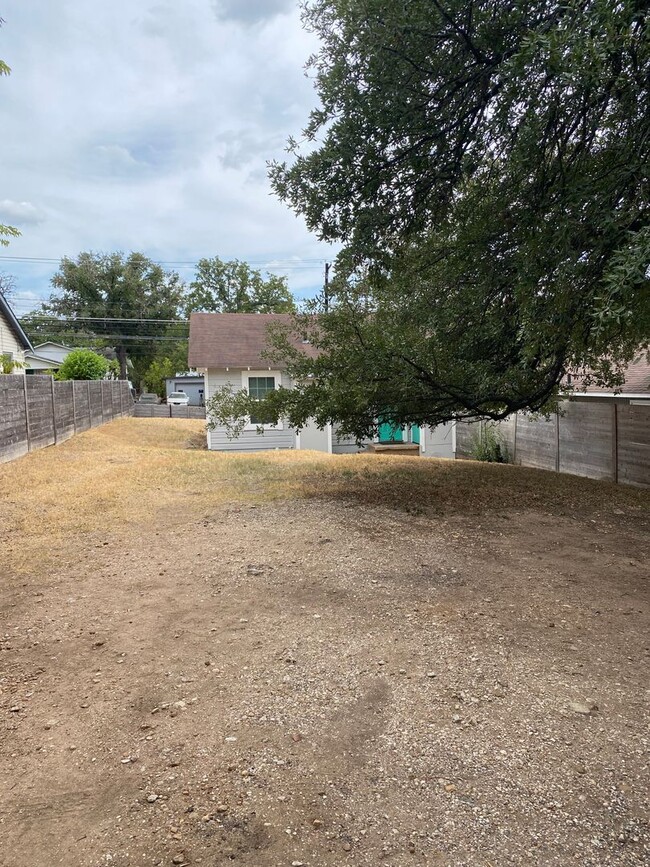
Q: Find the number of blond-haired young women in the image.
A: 0